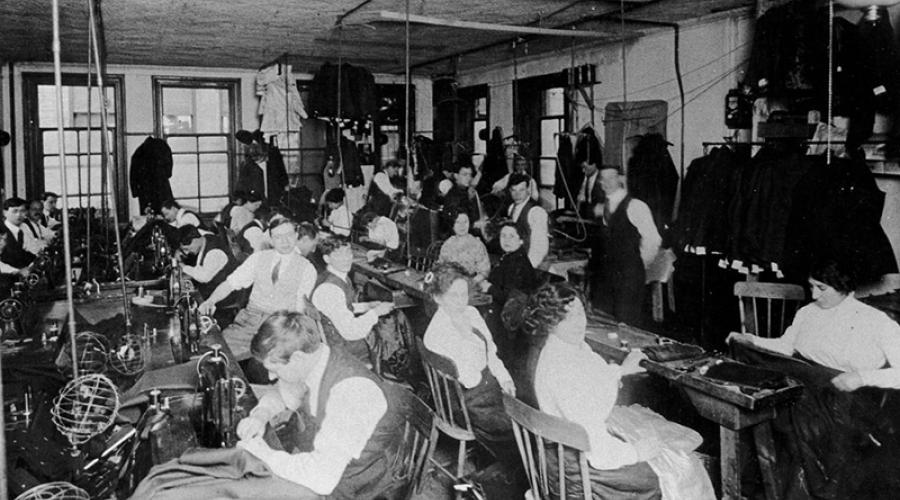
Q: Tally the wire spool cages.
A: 4